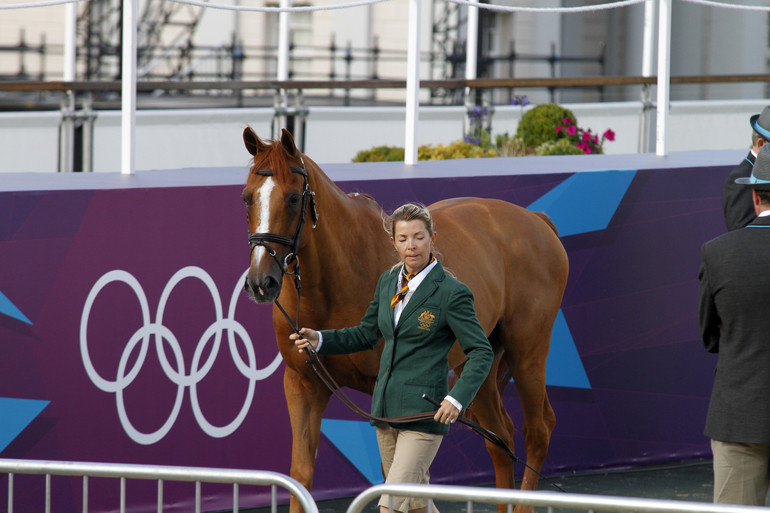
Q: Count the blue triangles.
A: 5